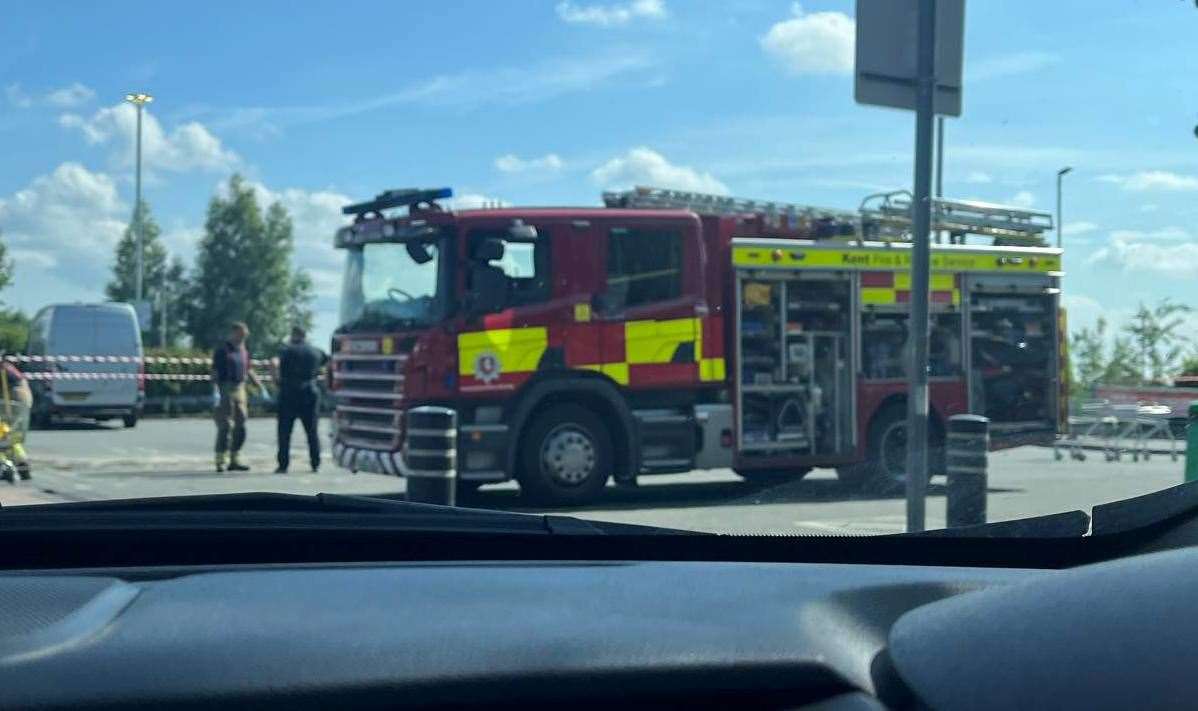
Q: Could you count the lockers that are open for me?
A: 3